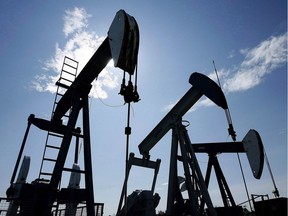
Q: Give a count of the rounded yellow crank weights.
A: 0